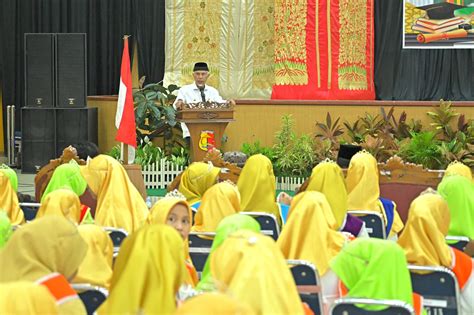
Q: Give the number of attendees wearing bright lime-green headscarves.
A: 6